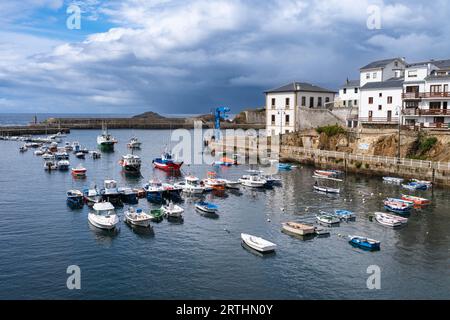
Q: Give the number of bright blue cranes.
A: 1